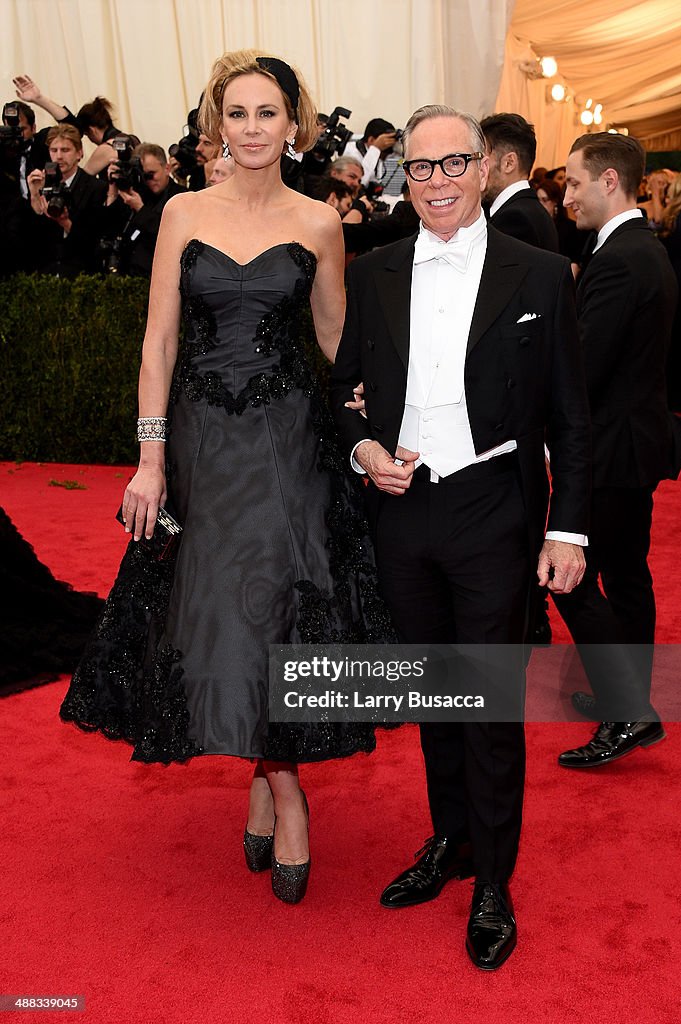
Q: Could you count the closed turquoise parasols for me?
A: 0